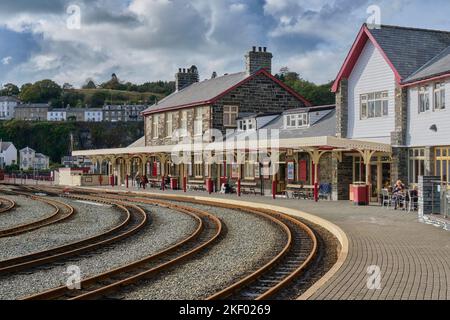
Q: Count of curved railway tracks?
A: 5